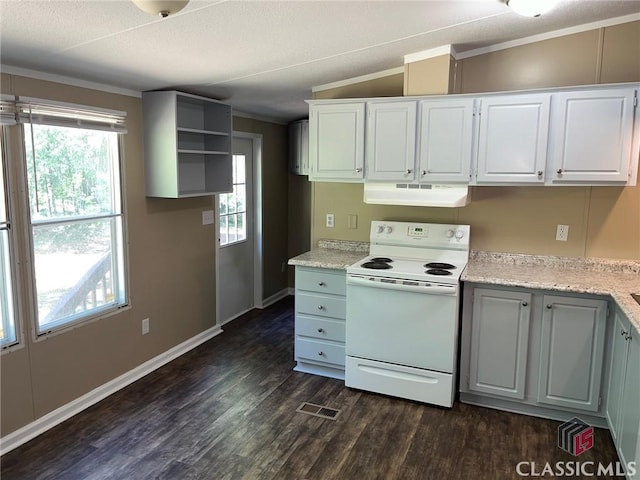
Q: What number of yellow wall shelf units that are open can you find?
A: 0